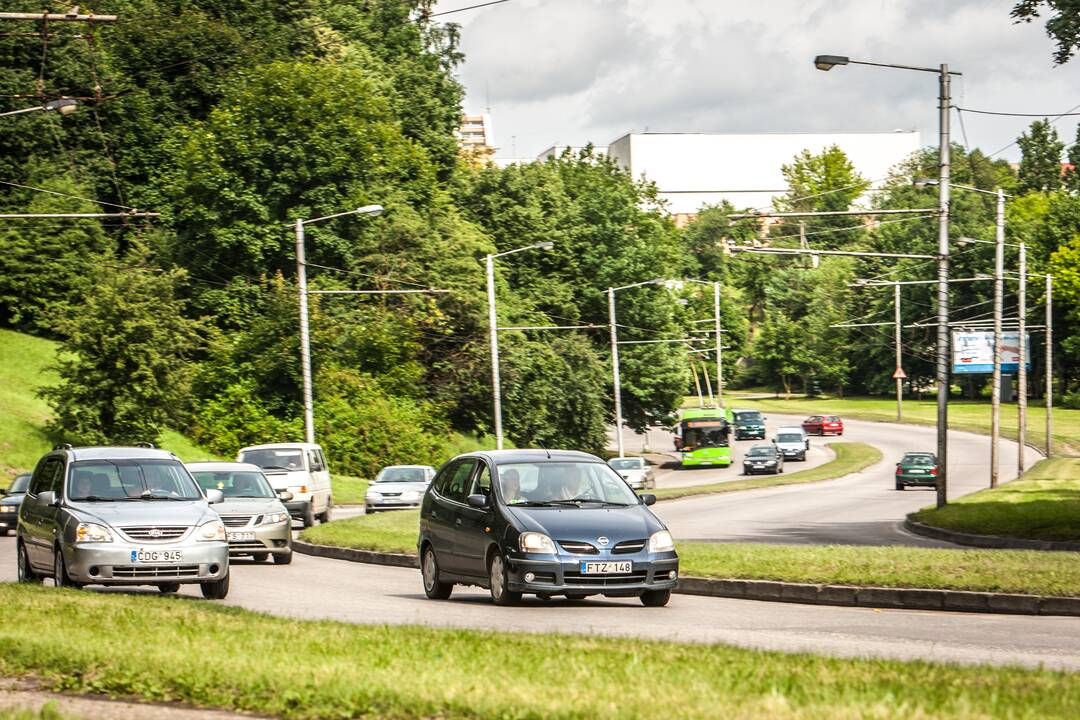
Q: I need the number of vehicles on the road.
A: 13